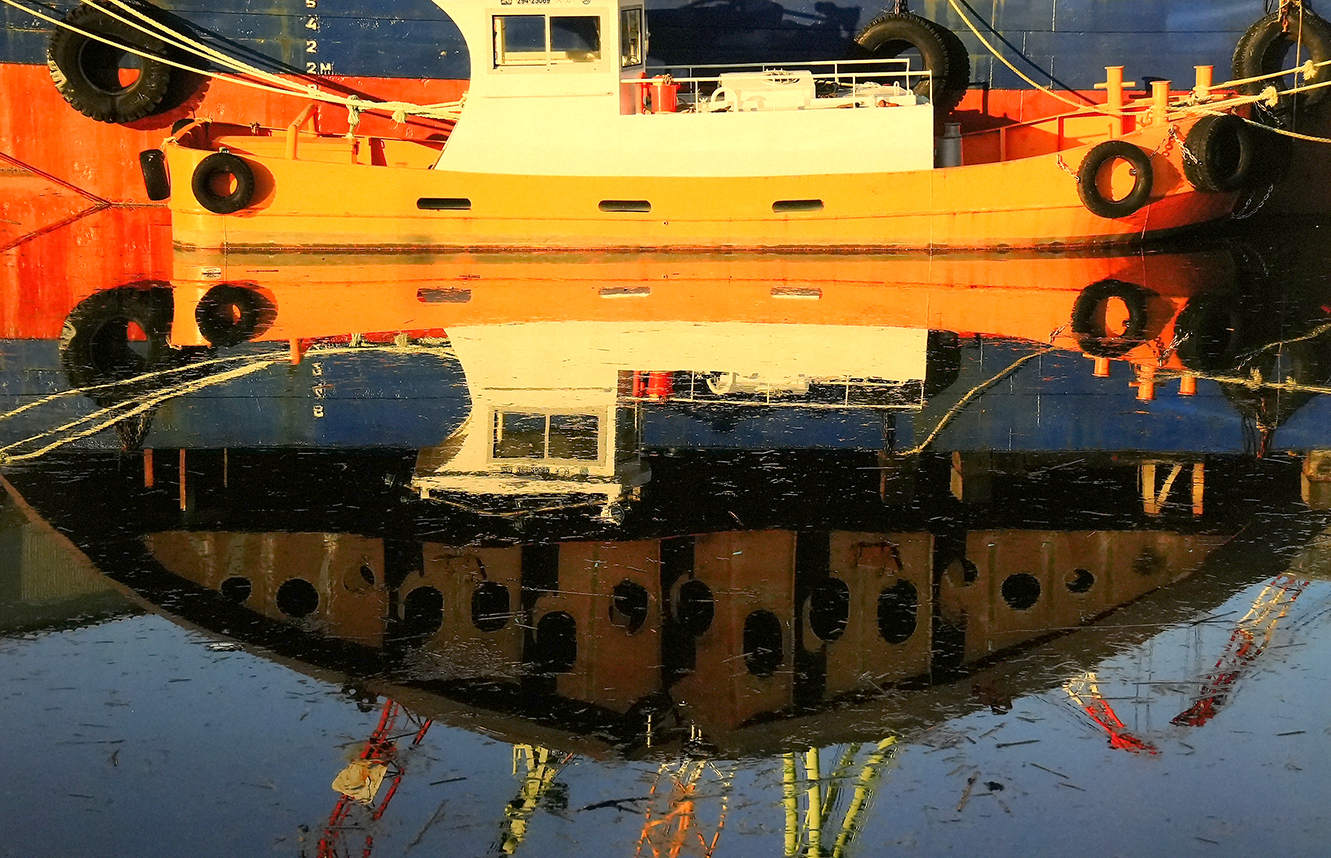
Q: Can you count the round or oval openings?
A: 14